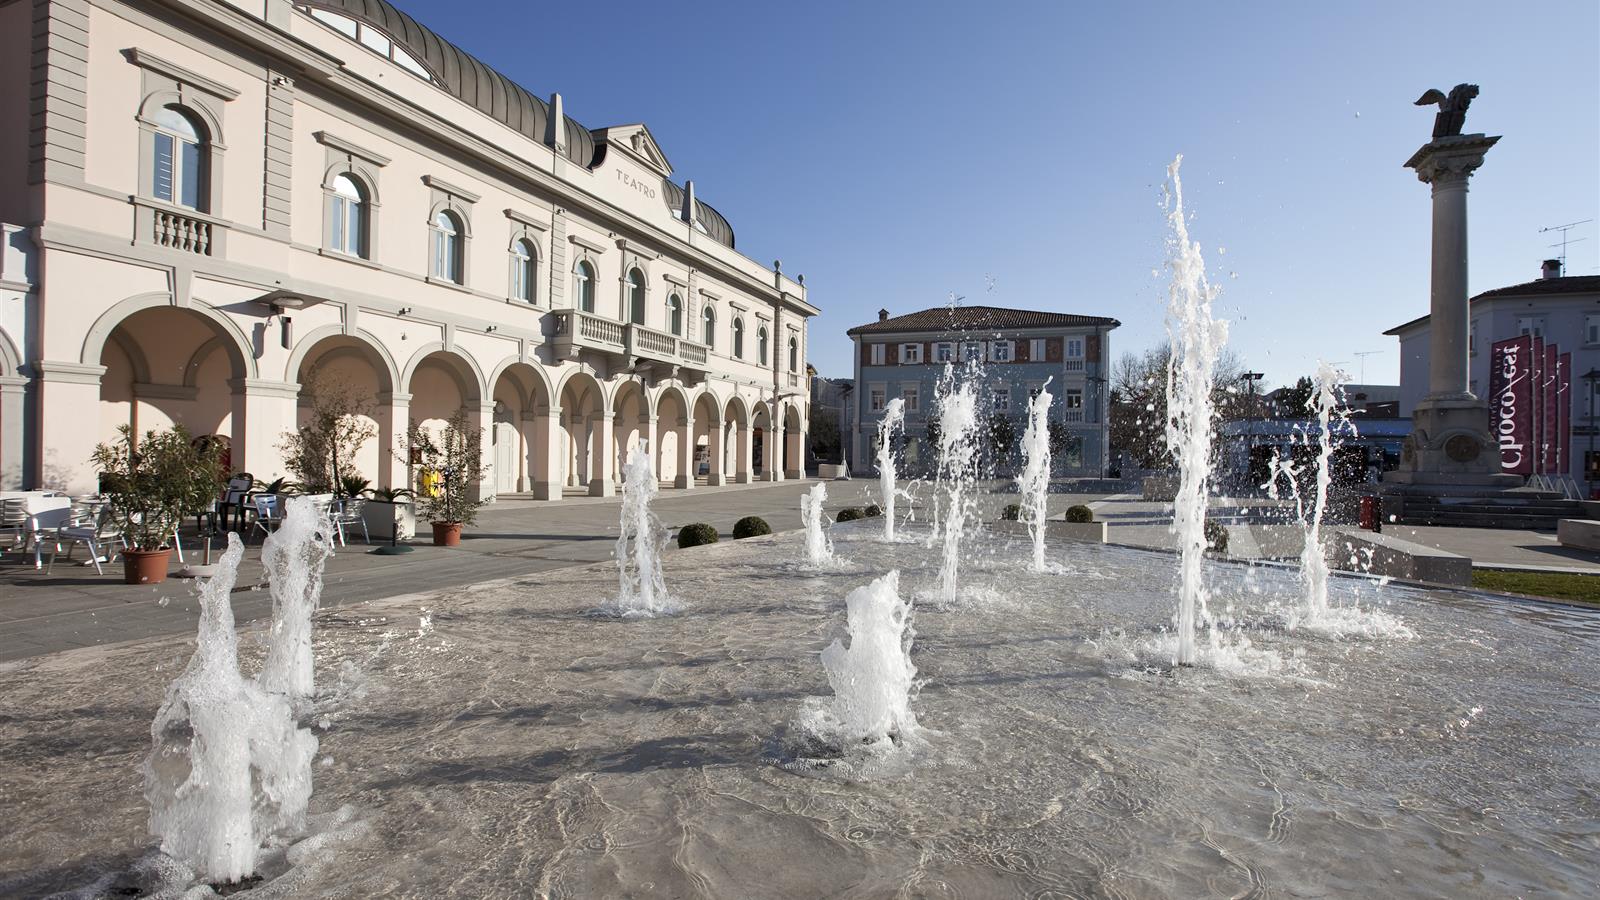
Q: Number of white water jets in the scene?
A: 10